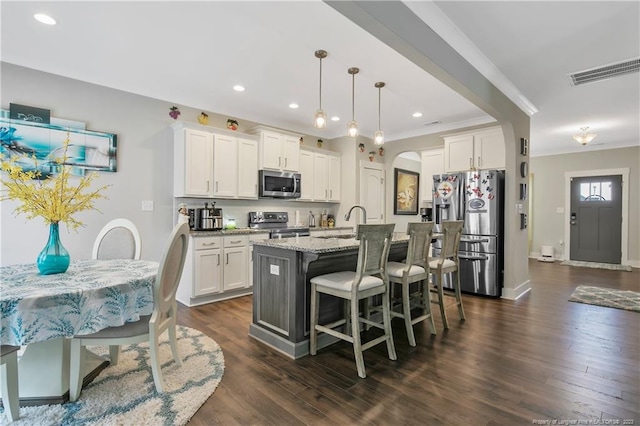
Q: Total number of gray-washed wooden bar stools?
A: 3